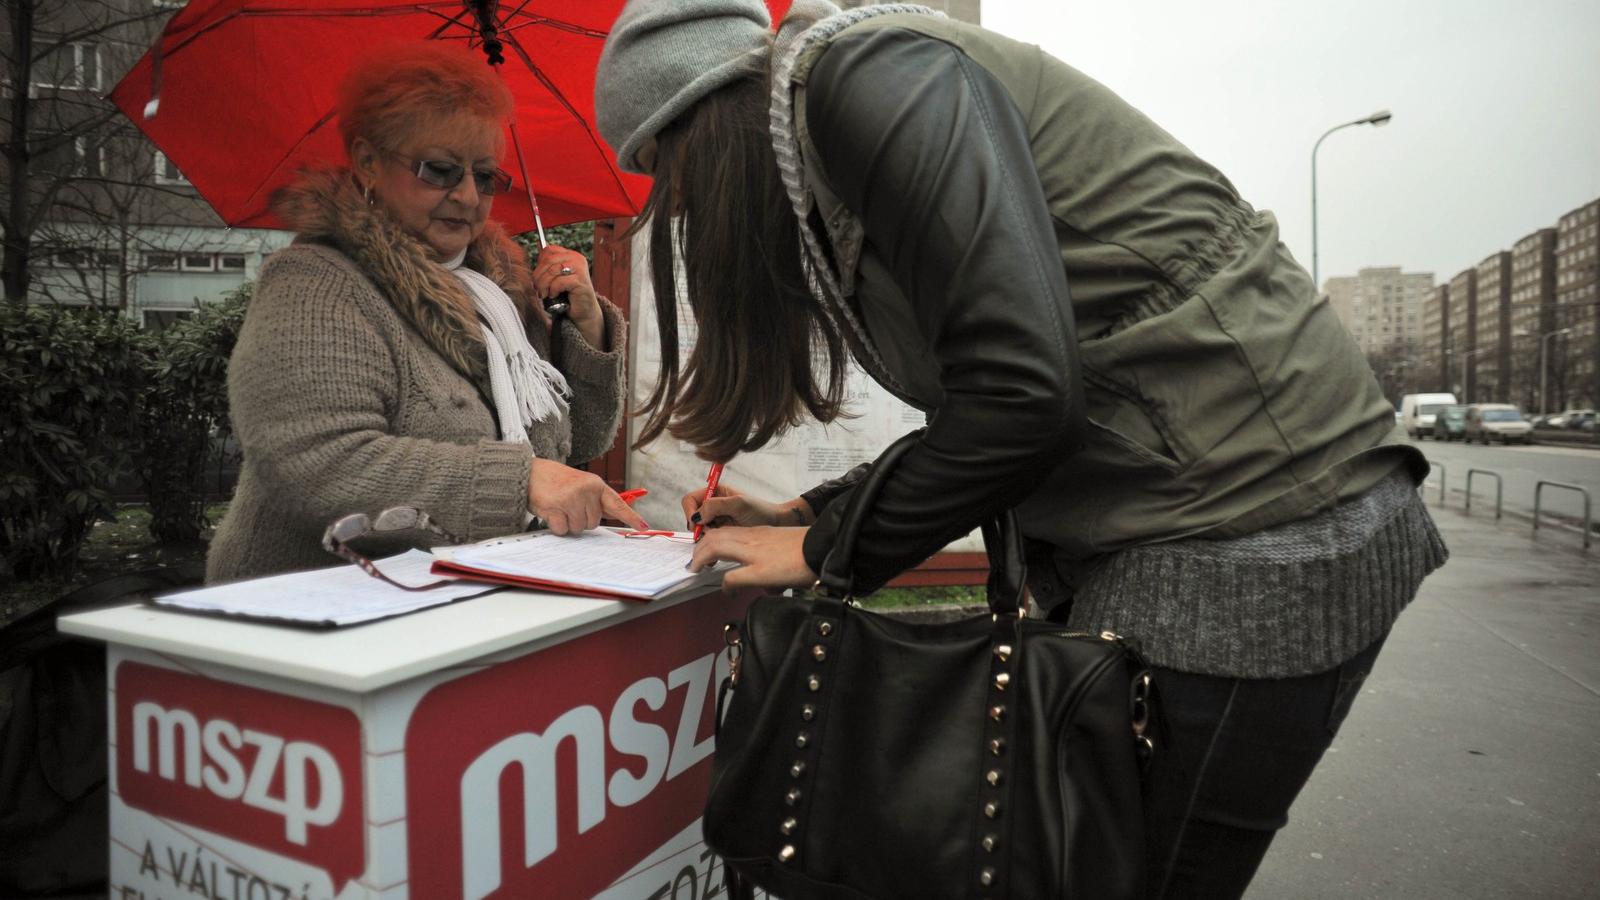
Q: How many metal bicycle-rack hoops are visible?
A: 3